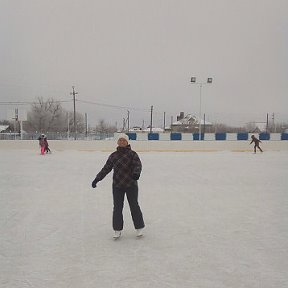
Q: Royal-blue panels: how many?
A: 8